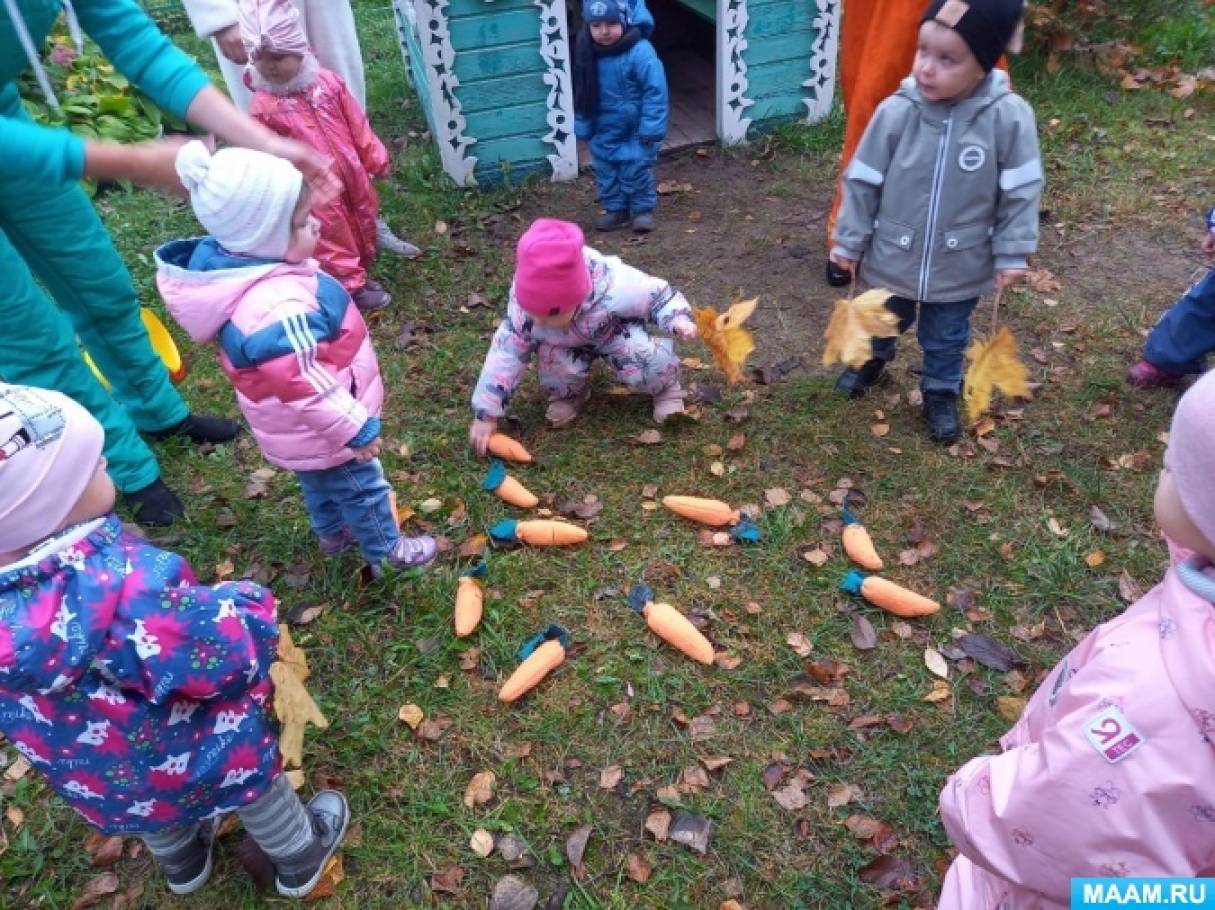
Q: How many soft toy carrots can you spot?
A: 9